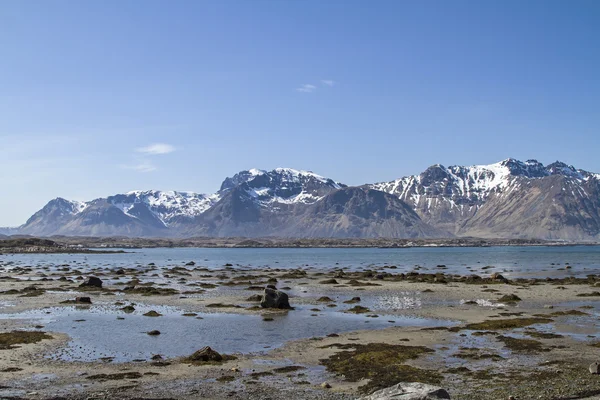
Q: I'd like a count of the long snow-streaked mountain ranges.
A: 1